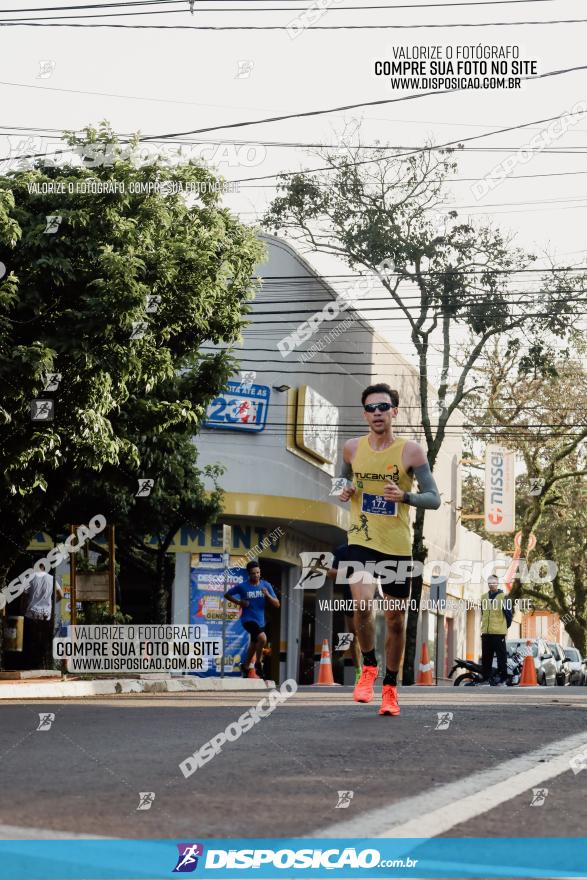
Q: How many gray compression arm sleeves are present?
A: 2